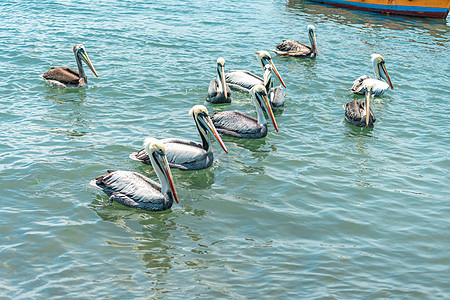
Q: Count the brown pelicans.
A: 10